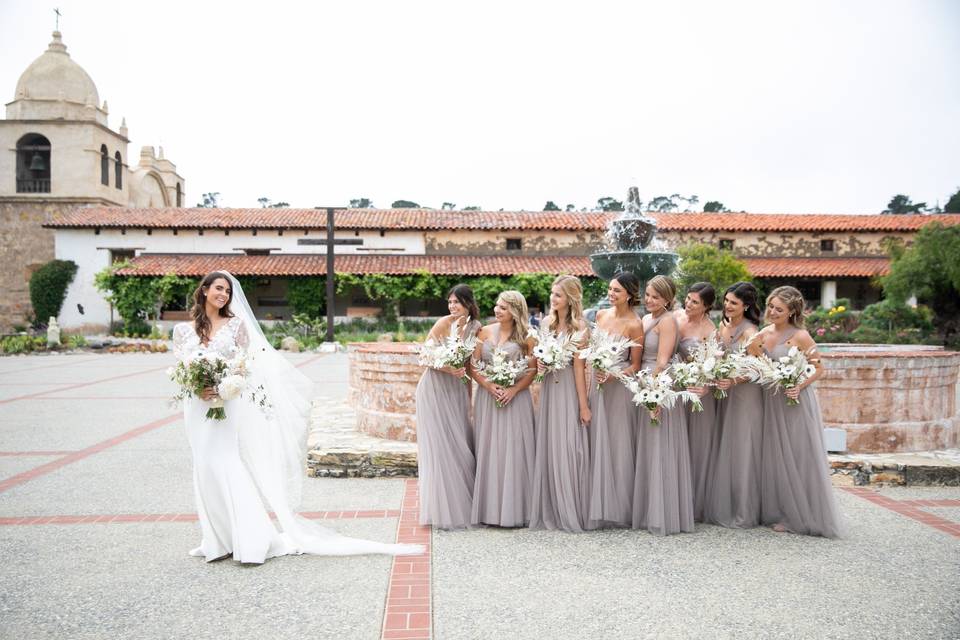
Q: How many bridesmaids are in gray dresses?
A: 8